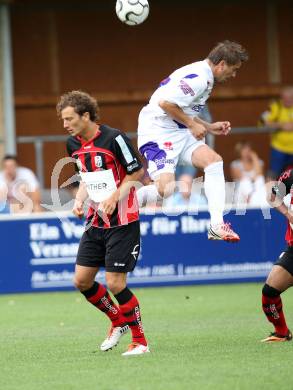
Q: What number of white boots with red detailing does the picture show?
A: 3